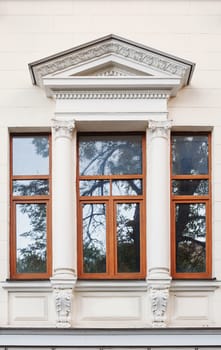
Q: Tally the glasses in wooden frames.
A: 11